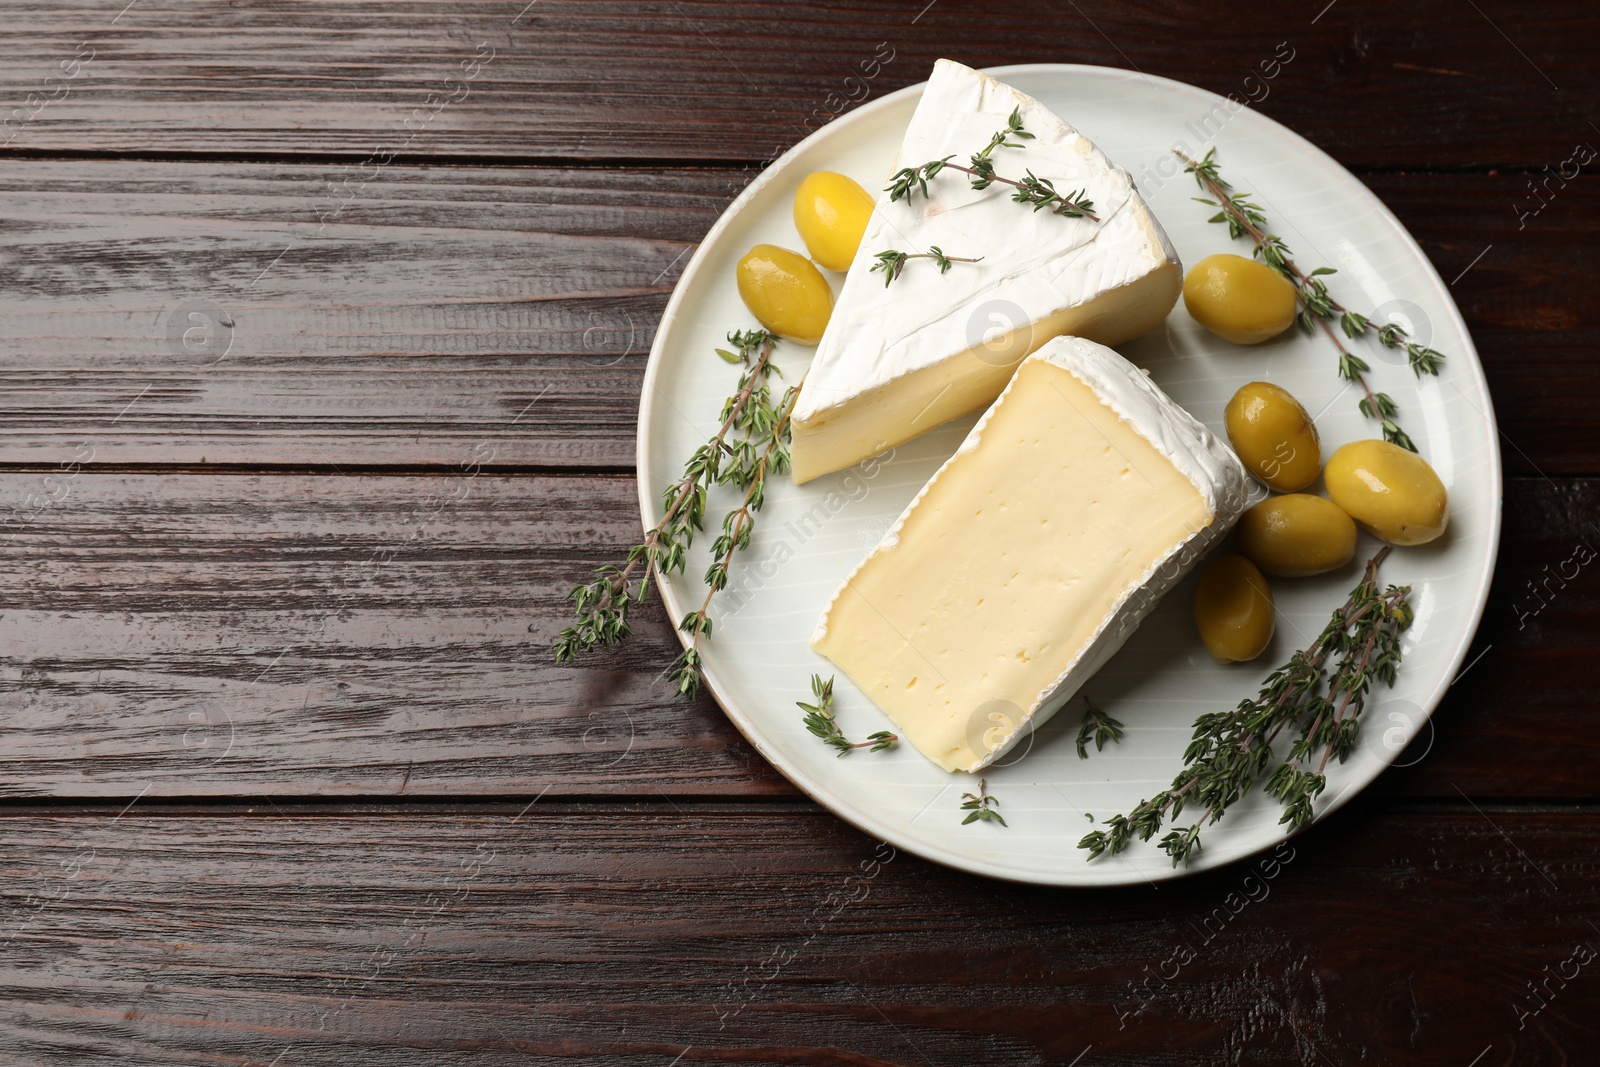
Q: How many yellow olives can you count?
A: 7